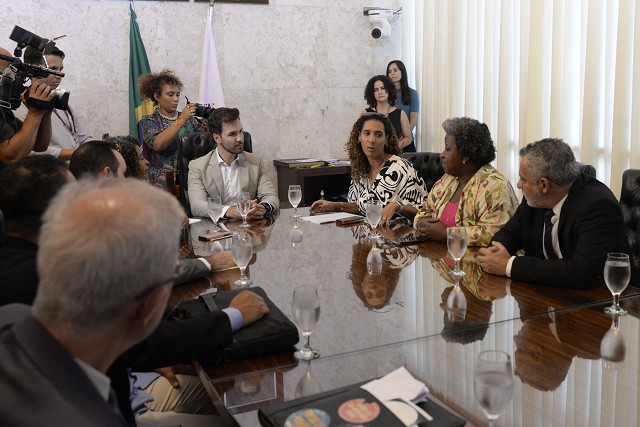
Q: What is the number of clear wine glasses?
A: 9